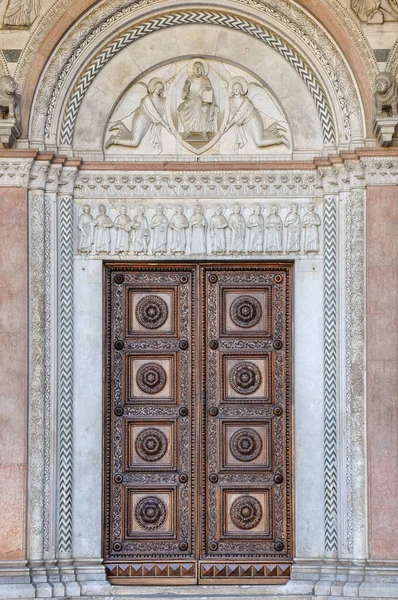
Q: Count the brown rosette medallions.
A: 8